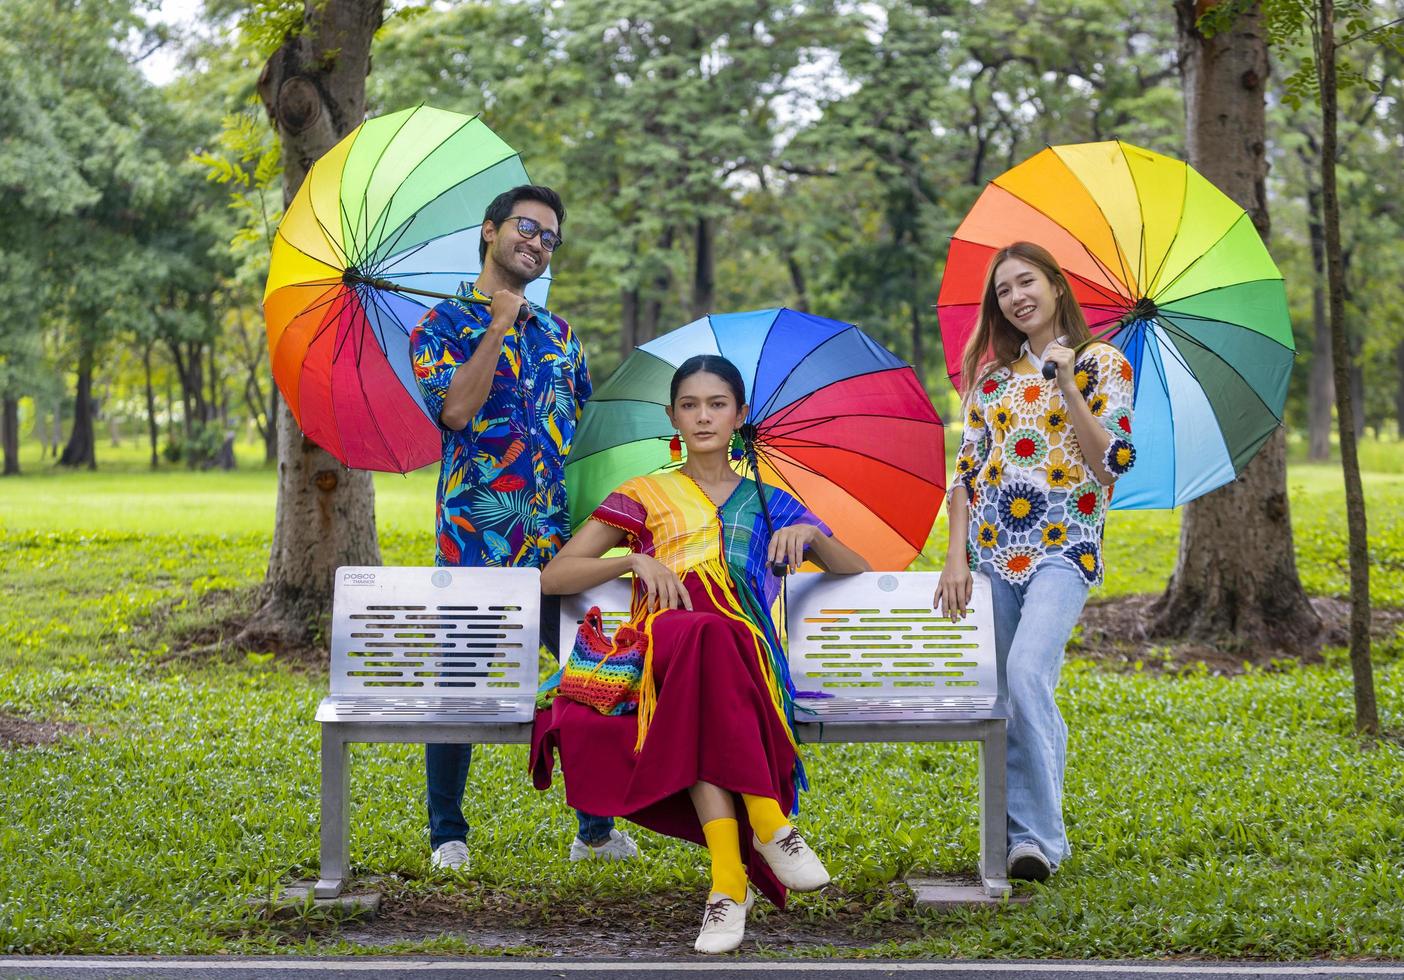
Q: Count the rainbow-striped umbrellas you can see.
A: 3